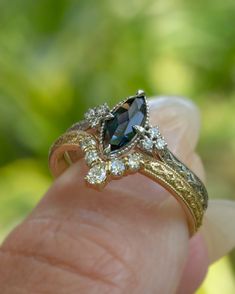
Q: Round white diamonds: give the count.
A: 11